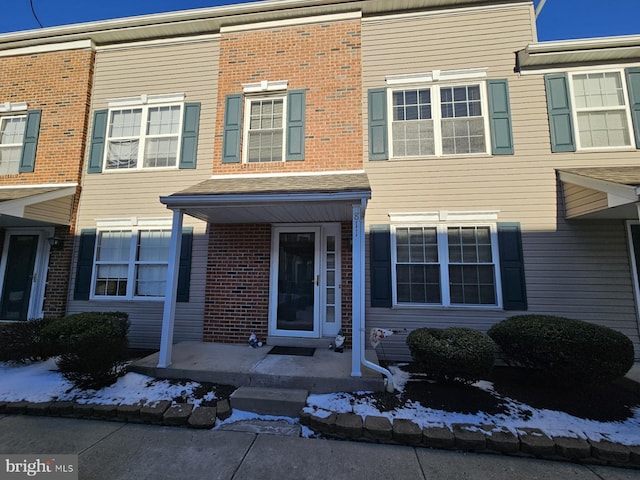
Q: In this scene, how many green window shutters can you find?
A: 13